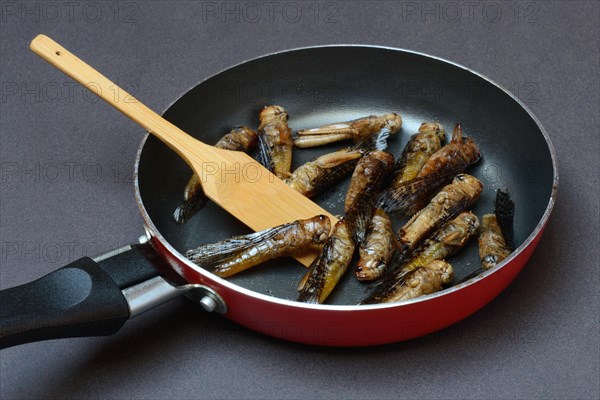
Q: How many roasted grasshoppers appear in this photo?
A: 14